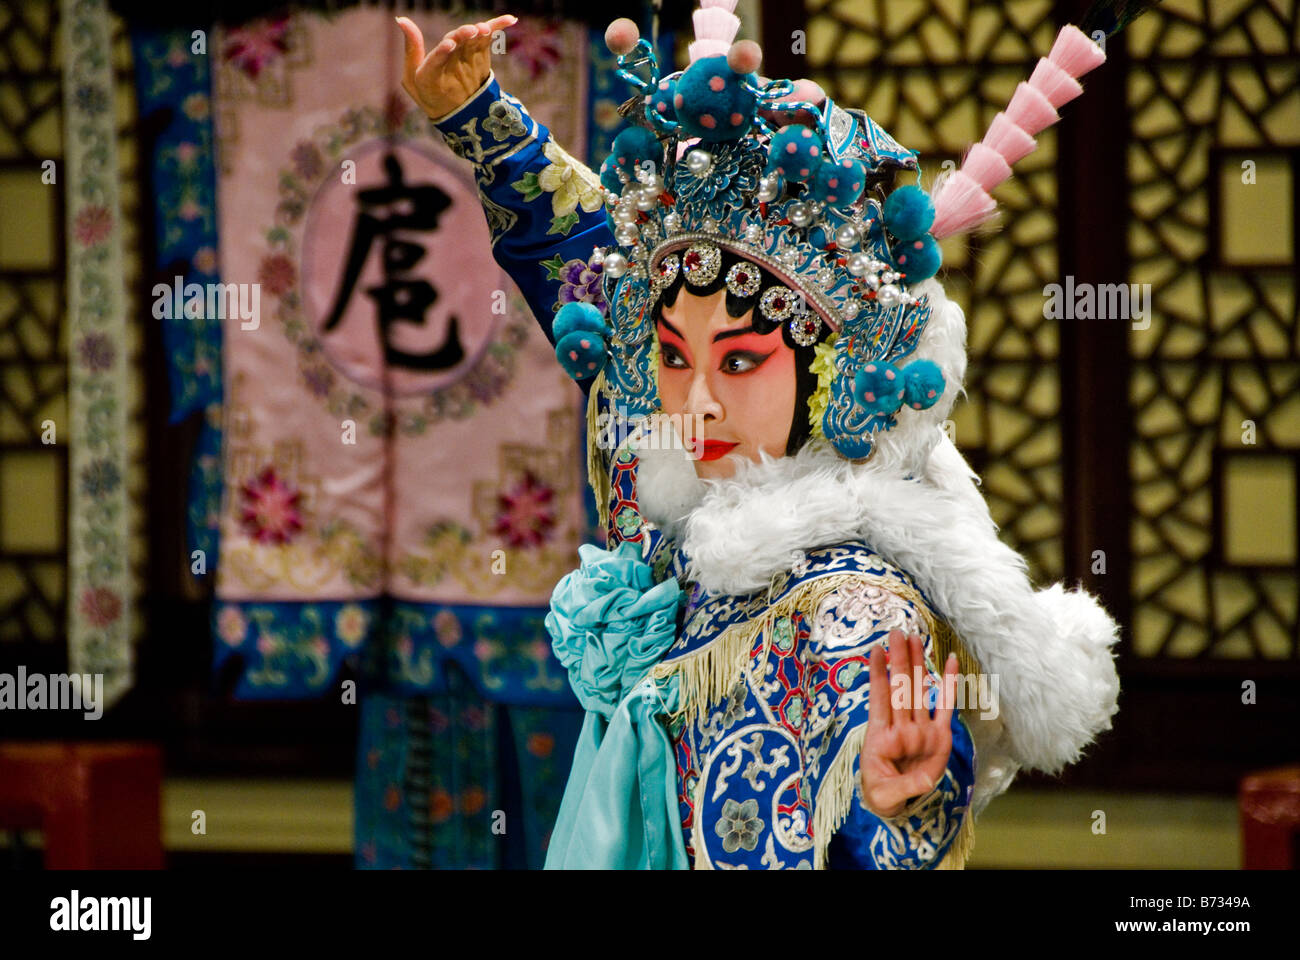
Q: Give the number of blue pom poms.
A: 12